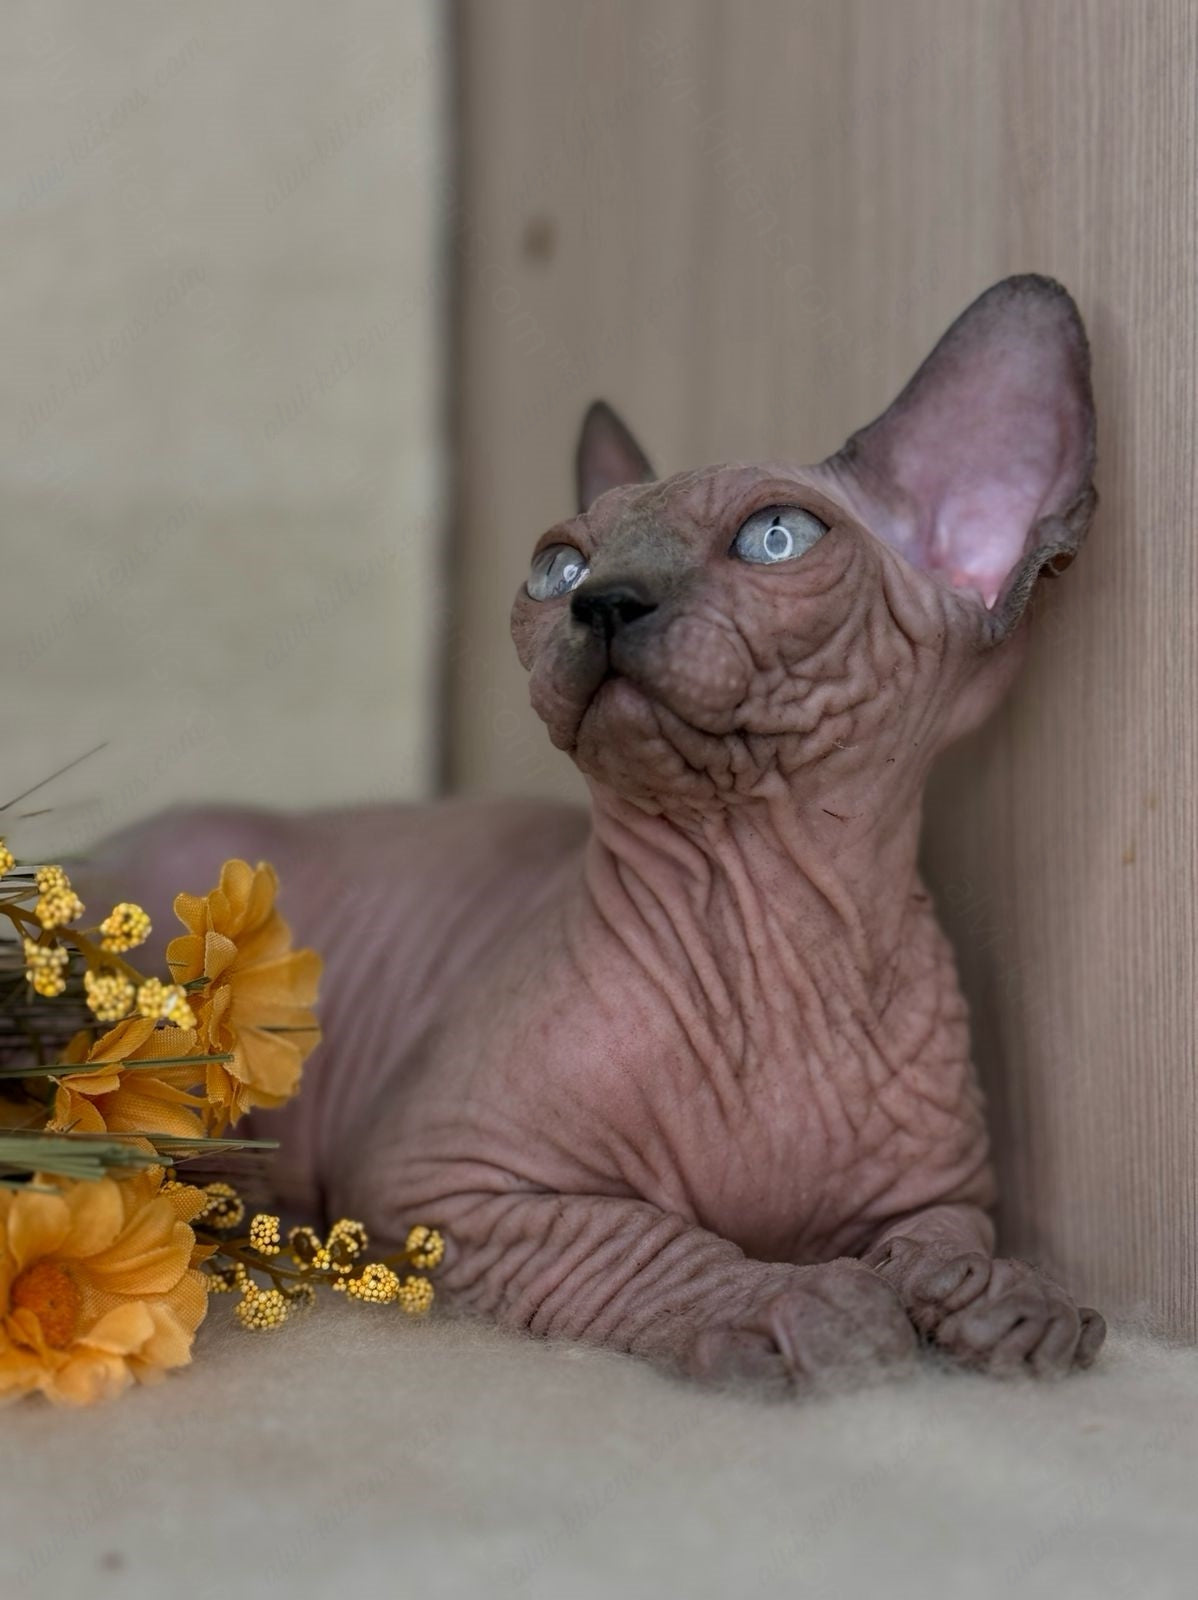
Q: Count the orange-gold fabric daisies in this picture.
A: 3